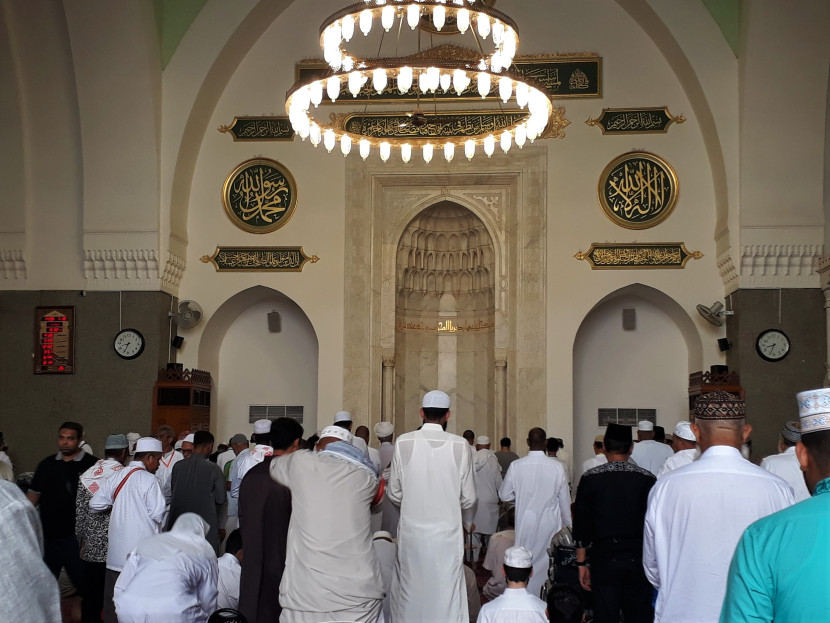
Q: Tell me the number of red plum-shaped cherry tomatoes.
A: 0